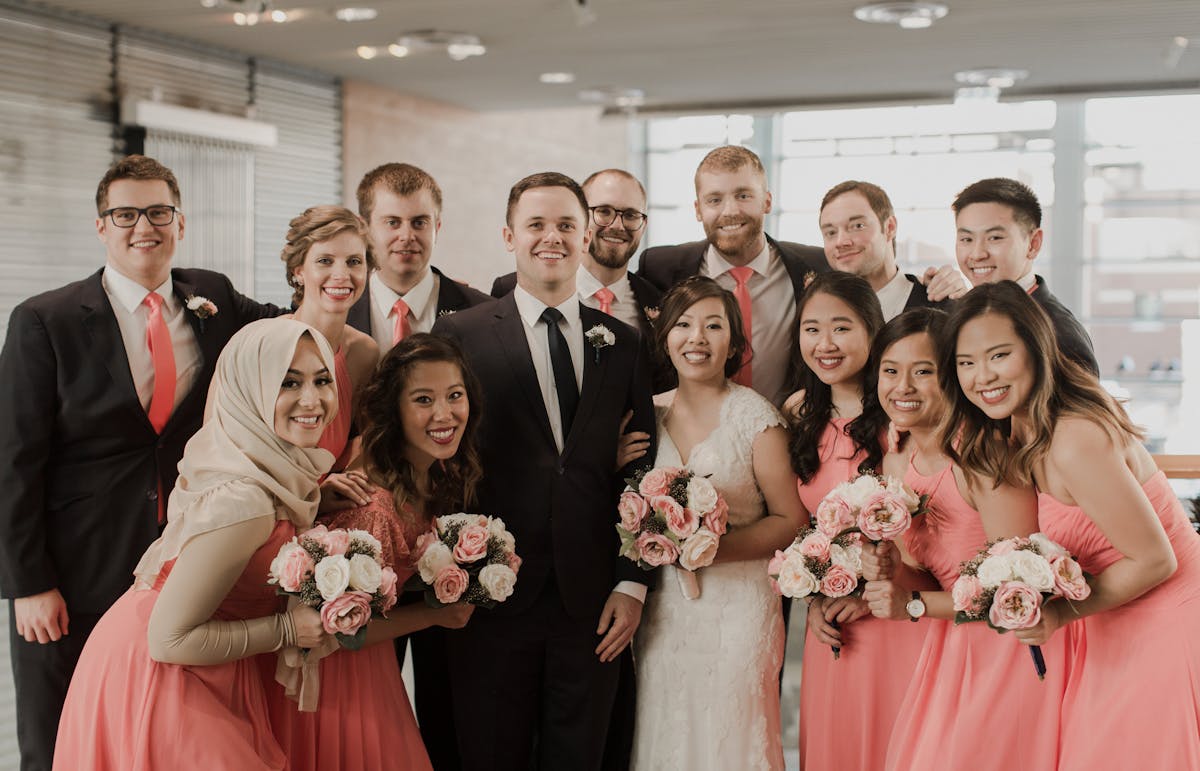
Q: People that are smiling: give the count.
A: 14